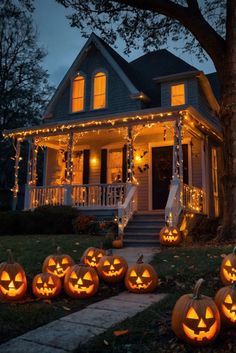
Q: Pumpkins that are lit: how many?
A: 11